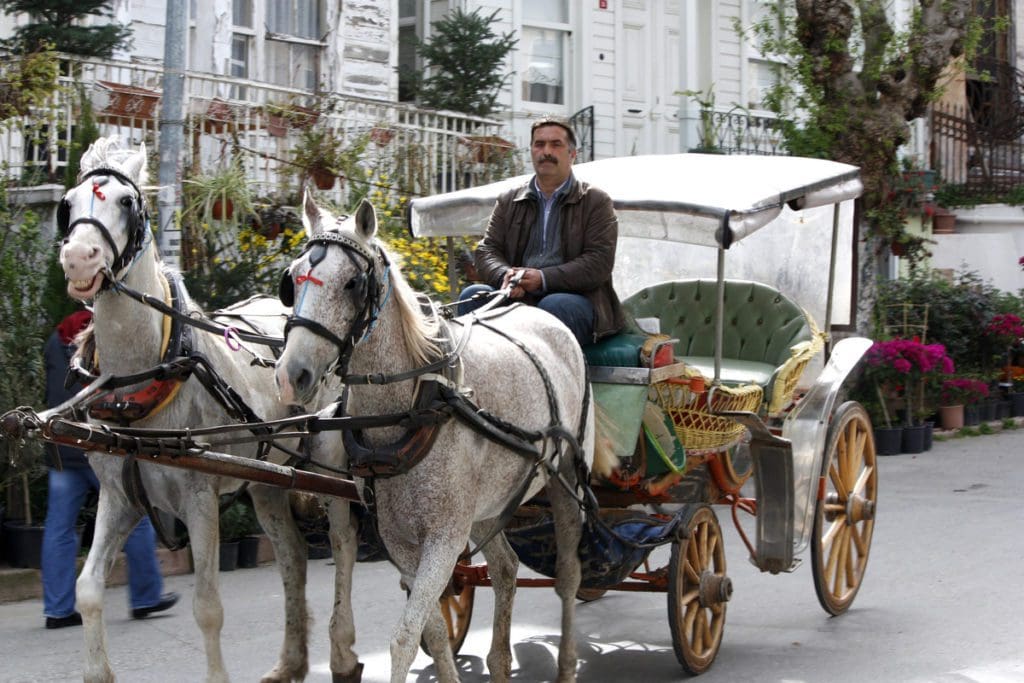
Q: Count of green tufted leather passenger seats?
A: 1